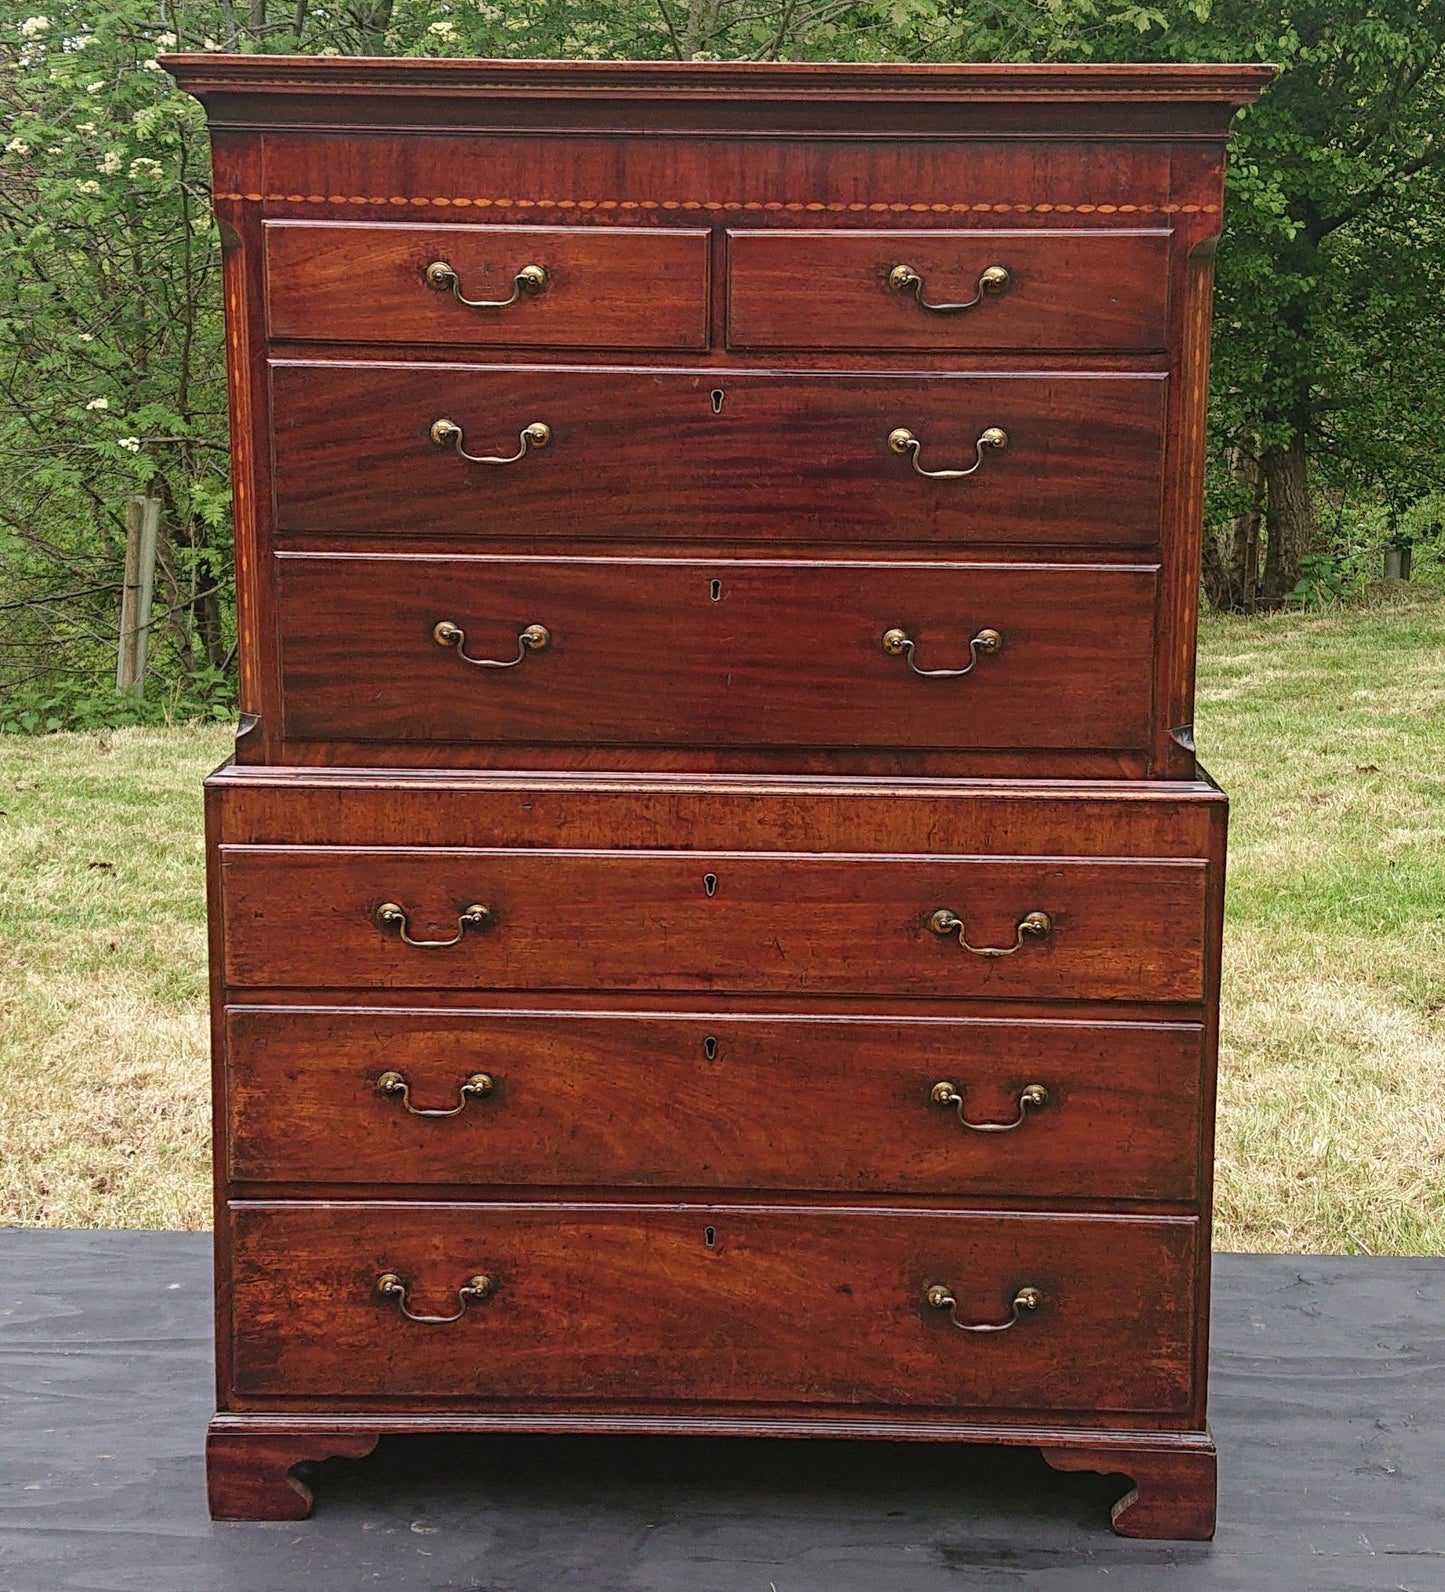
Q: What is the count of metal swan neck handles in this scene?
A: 12